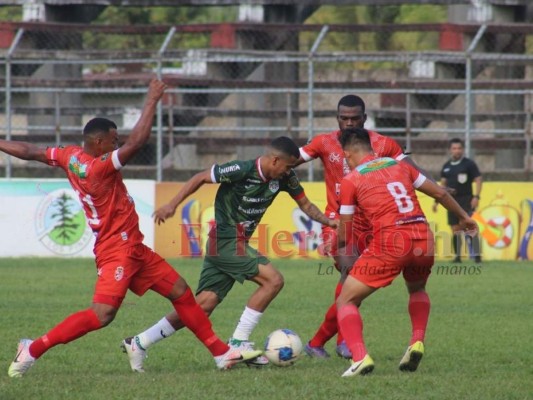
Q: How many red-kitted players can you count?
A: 3